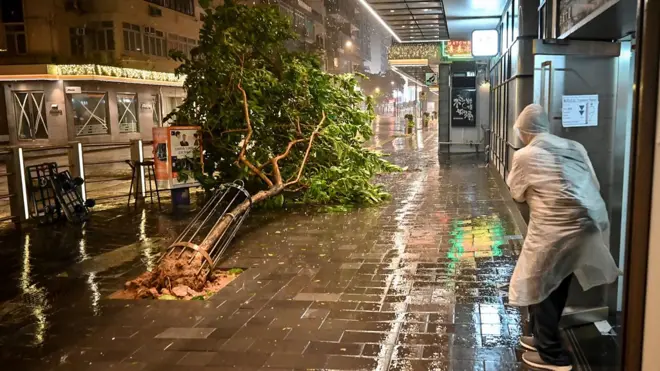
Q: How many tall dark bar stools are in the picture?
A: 1